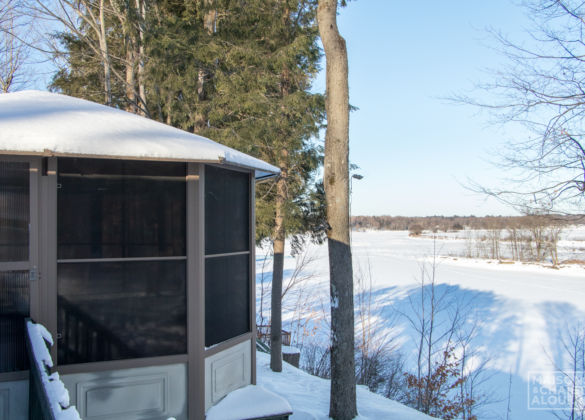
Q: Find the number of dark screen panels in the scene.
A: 6